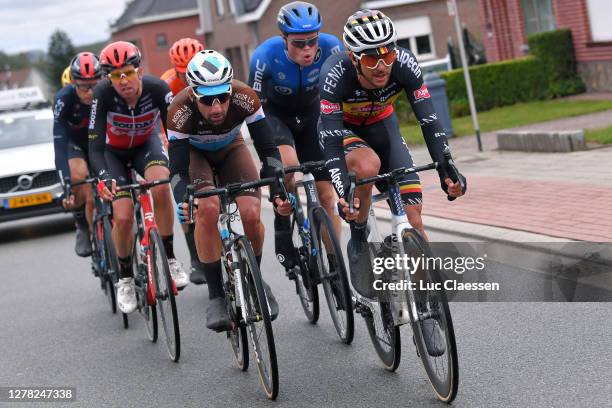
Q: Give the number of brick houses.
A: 3